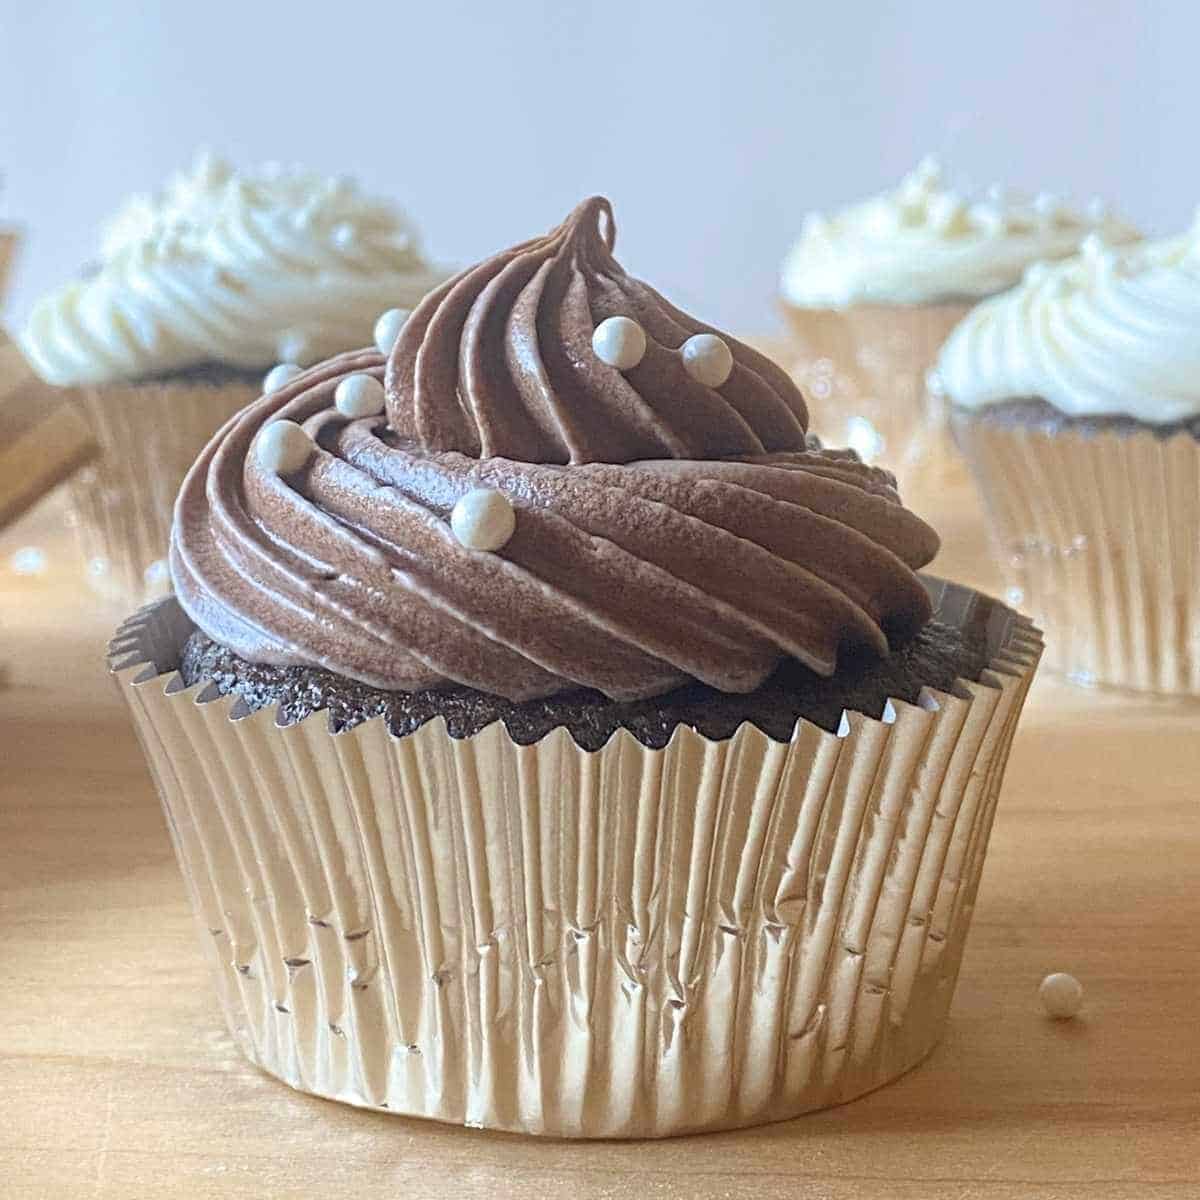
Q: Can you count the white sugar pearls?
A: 8